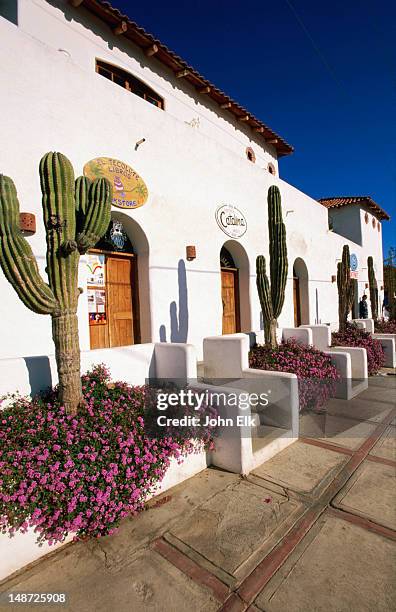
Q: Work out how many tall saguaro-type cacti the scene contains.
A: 4